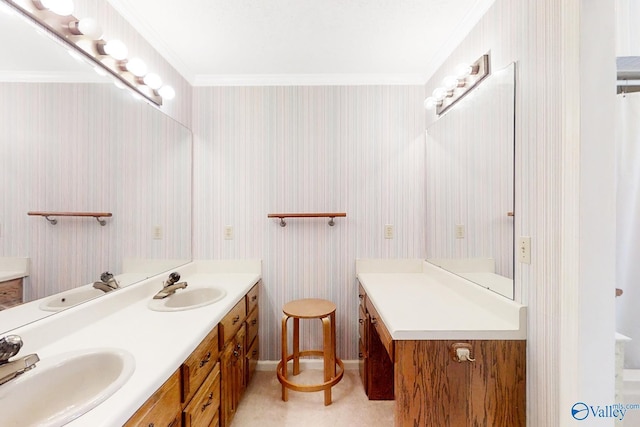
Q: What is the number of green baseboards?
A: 0